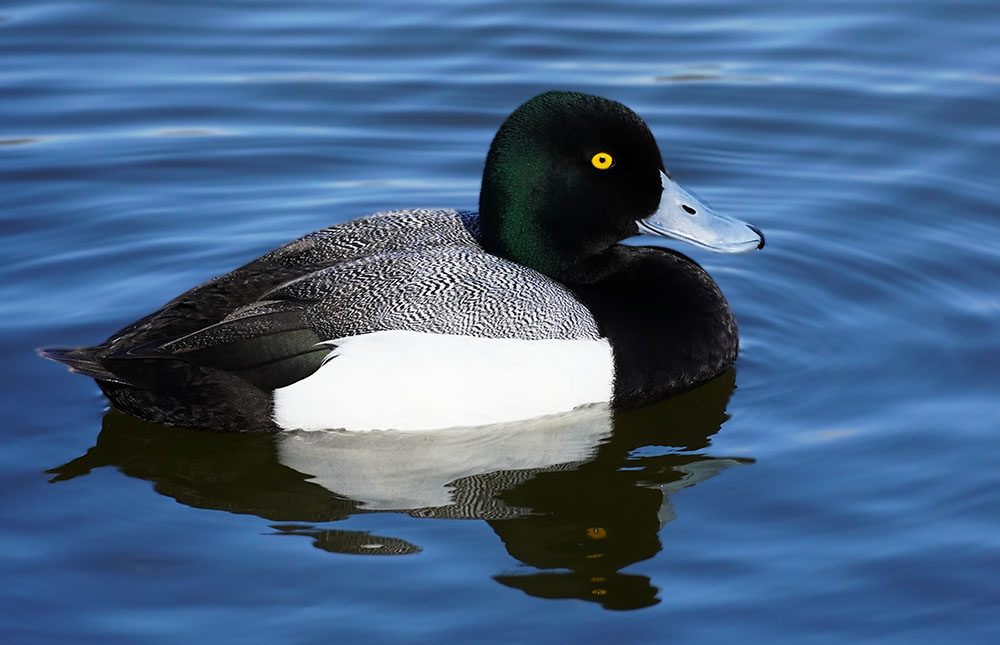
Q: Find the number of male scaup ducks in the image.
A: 1